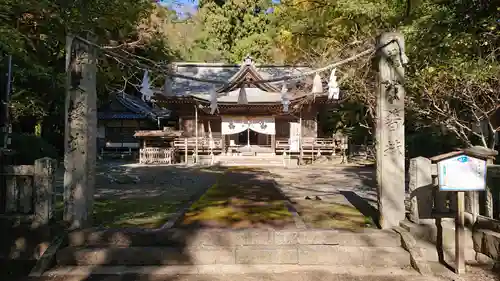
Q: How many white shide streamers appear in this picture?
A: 4